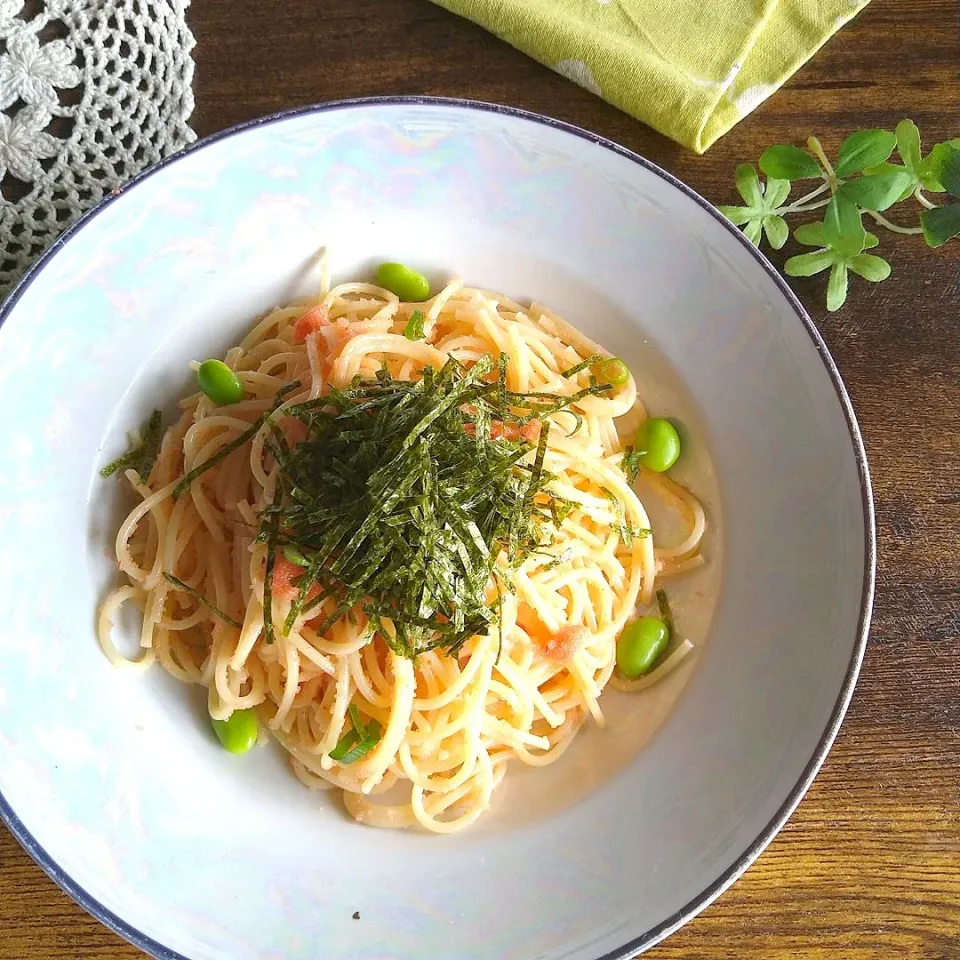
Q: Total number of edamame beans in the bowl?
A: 5